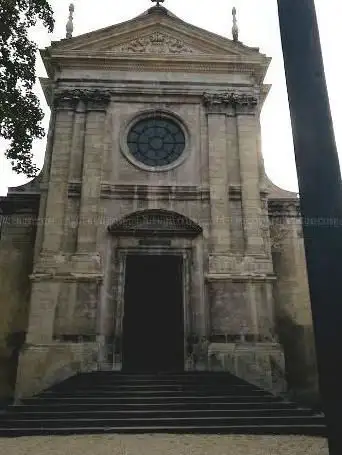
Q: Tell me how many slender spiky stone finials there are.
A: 2